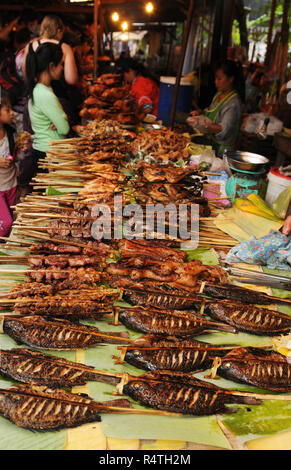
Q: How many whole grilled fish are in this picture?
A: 10